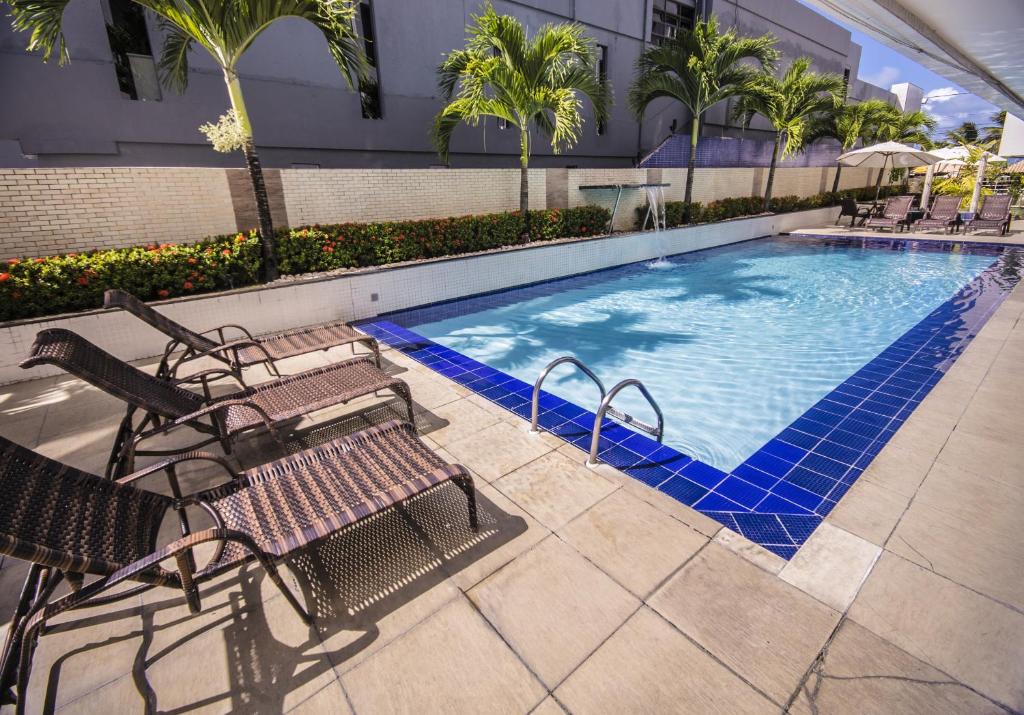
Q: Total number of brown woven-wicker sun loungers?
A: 6